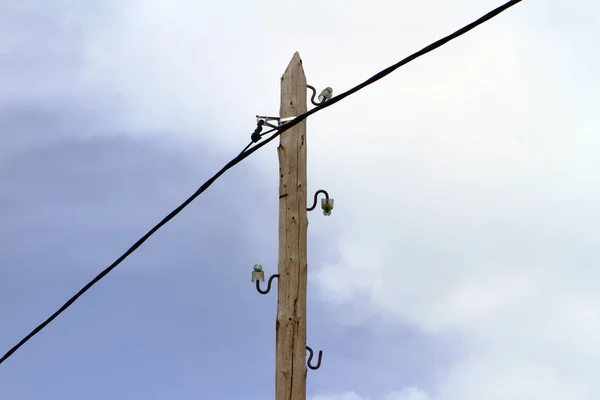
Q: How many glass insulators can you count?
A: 3